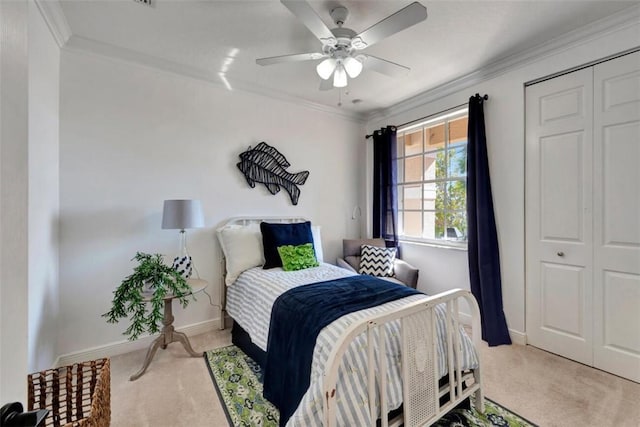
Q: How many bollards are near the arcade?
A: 0